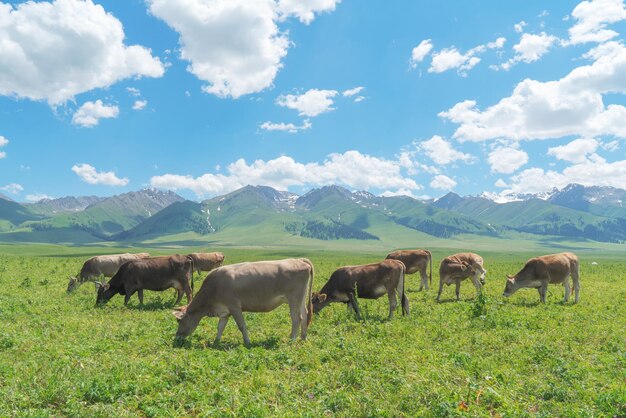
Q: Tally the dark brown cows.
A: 2